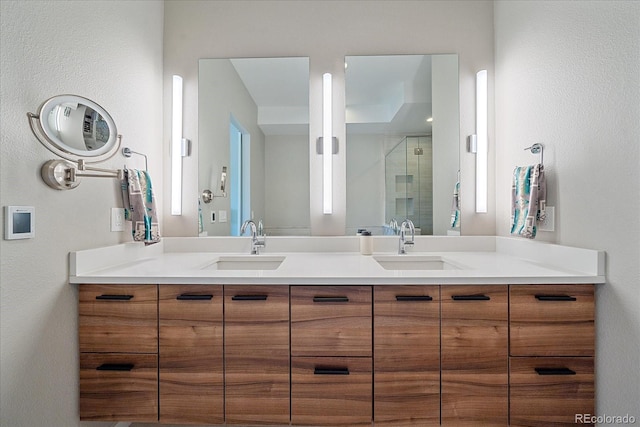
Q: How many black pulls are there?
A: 10